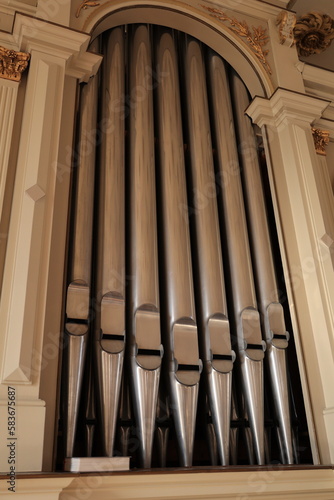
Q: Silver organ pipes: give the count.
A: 7